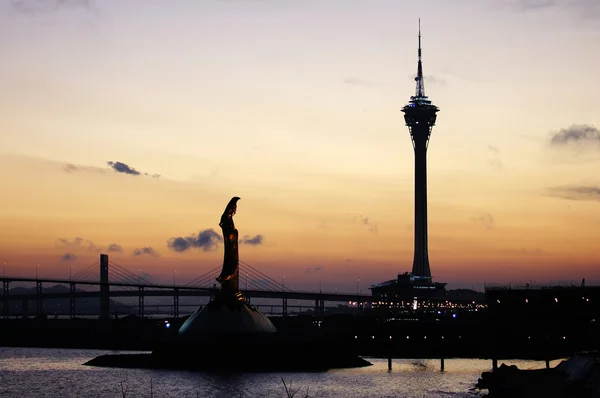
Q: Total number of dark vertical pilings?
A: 4